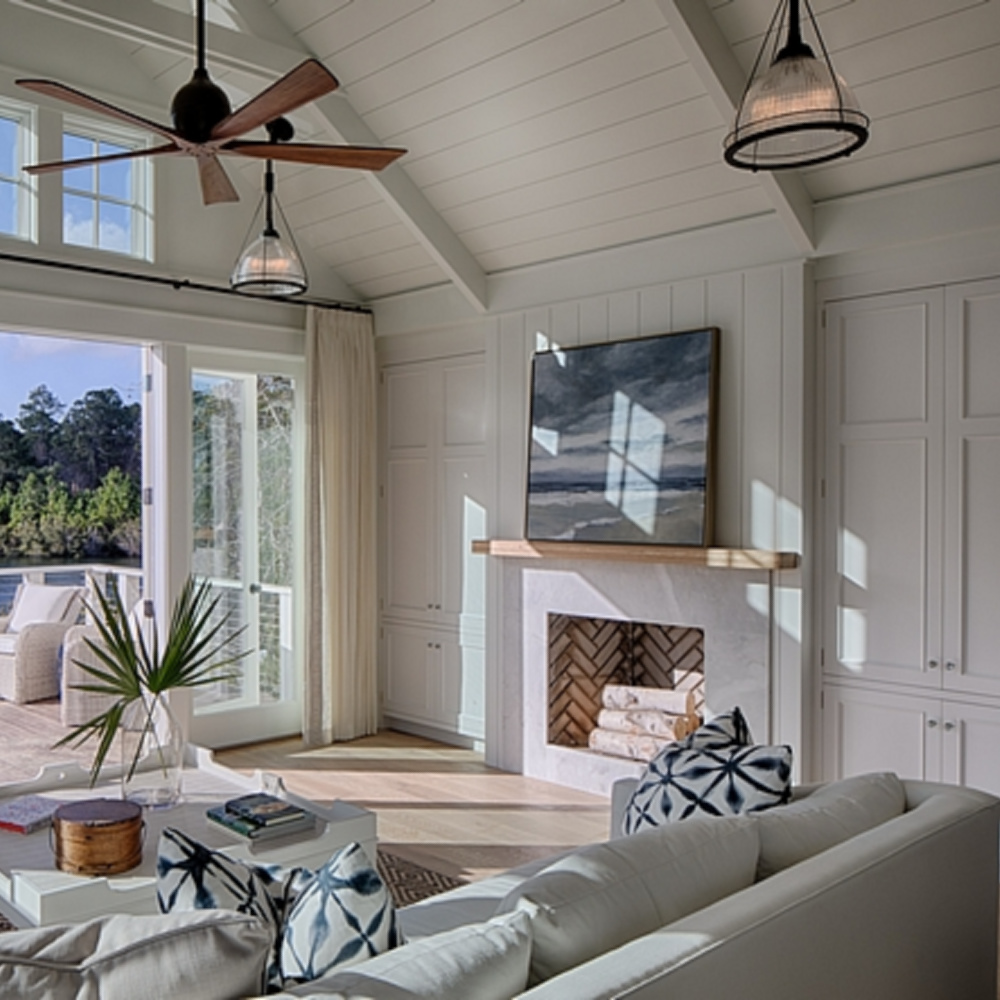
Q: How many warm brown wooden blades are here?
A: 5